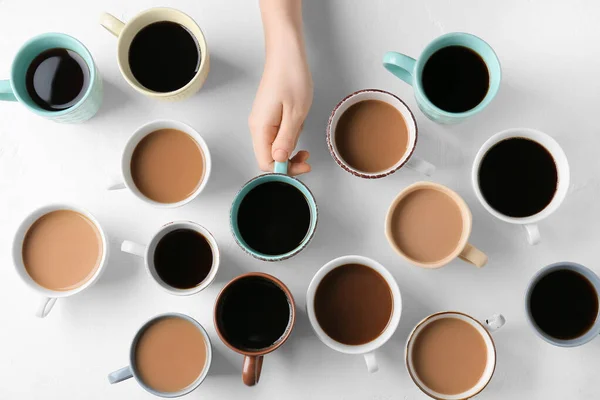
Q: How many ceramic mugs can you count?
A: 15